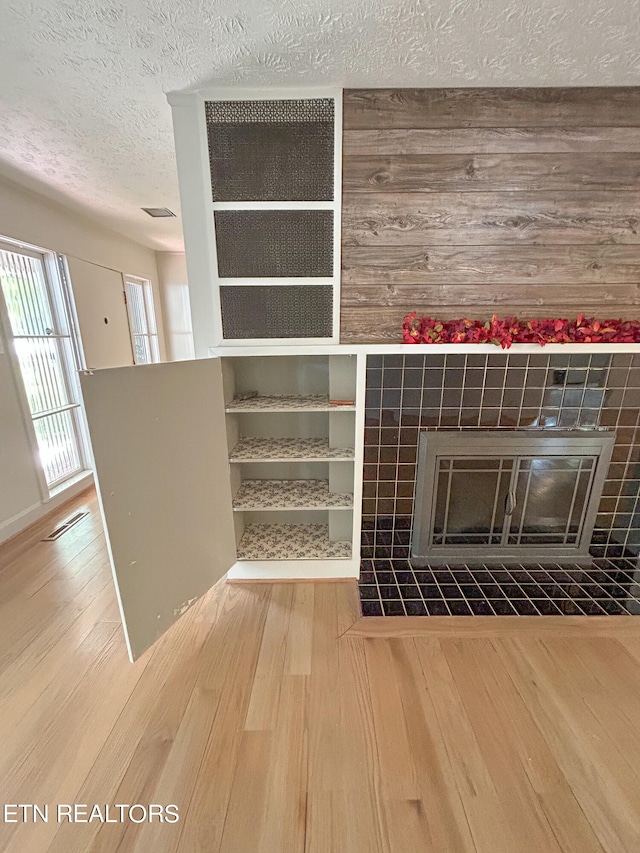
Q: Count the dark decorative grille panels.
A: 3